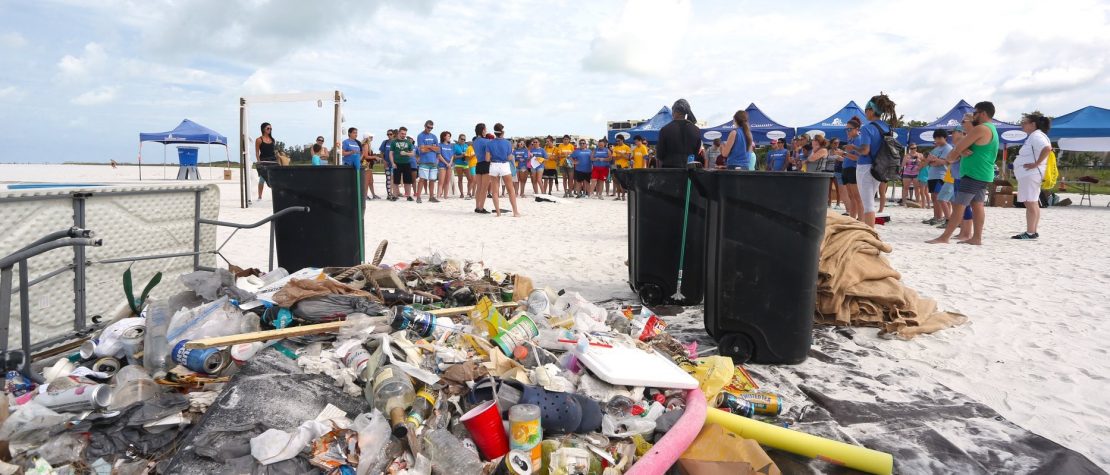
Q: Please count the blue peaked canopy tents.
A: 6